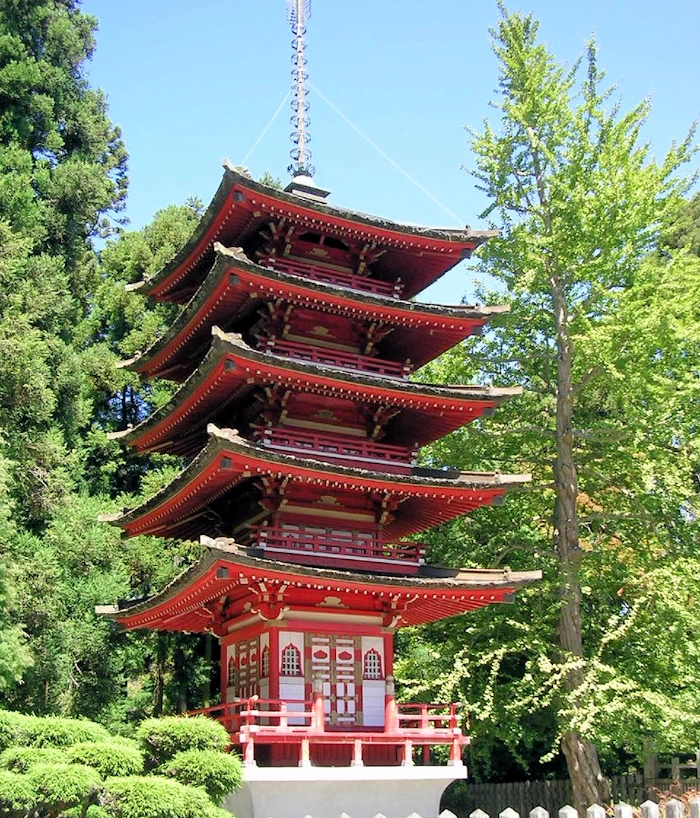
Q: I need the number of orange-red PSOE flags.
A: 0